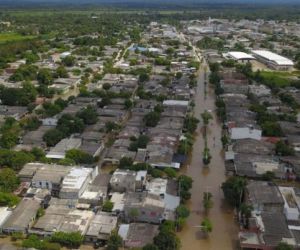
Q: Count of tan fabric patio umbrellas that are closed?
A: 0